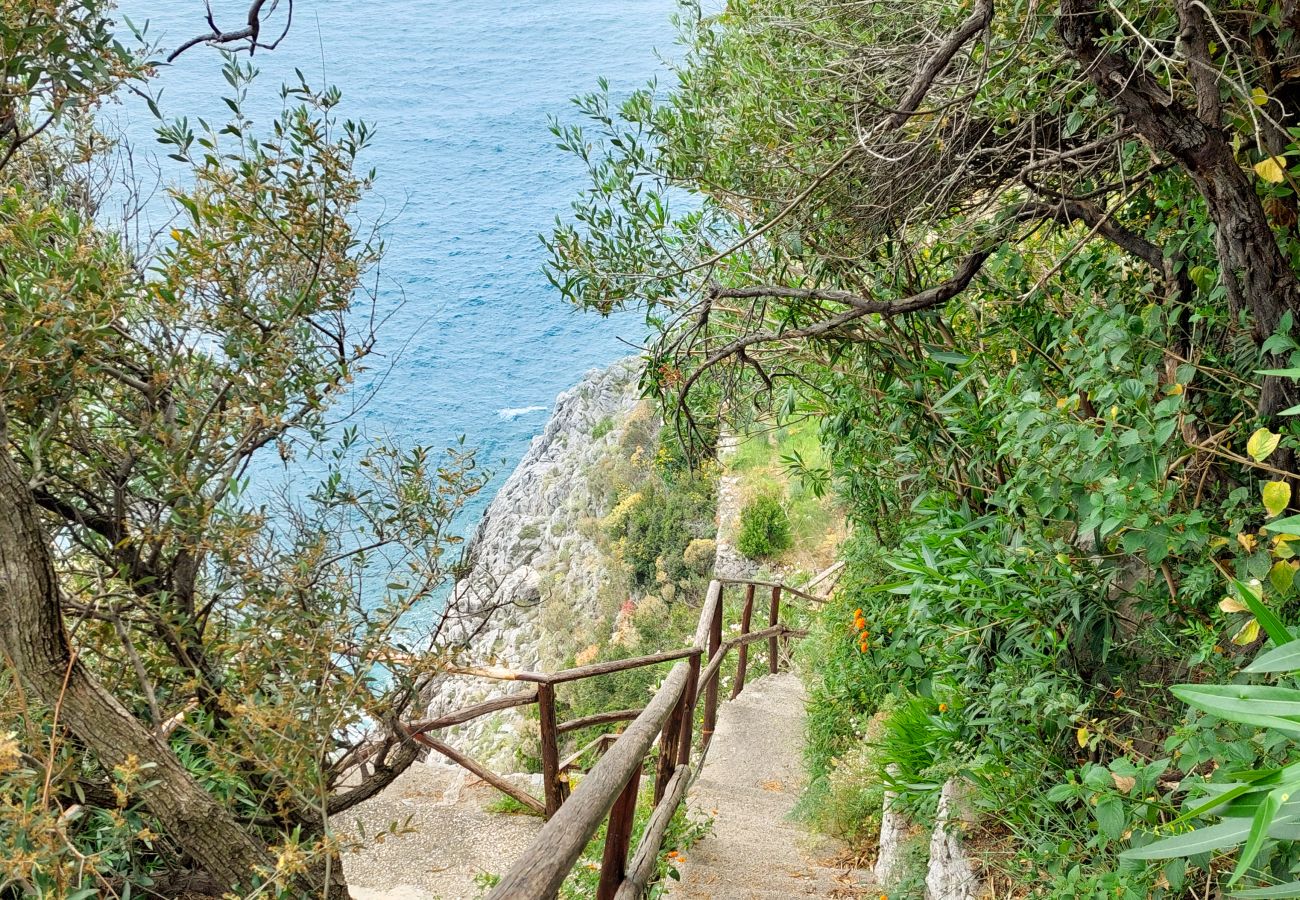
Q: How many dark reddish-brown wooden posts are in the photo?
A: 7